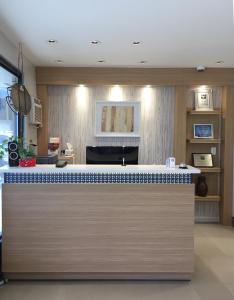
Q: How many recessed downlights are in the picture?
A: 11